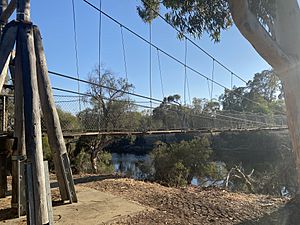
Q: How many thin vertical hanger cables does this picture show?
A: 10